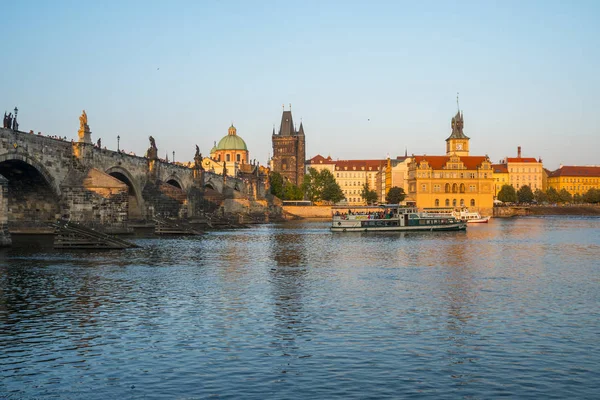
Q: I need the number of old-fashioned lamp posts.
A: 3